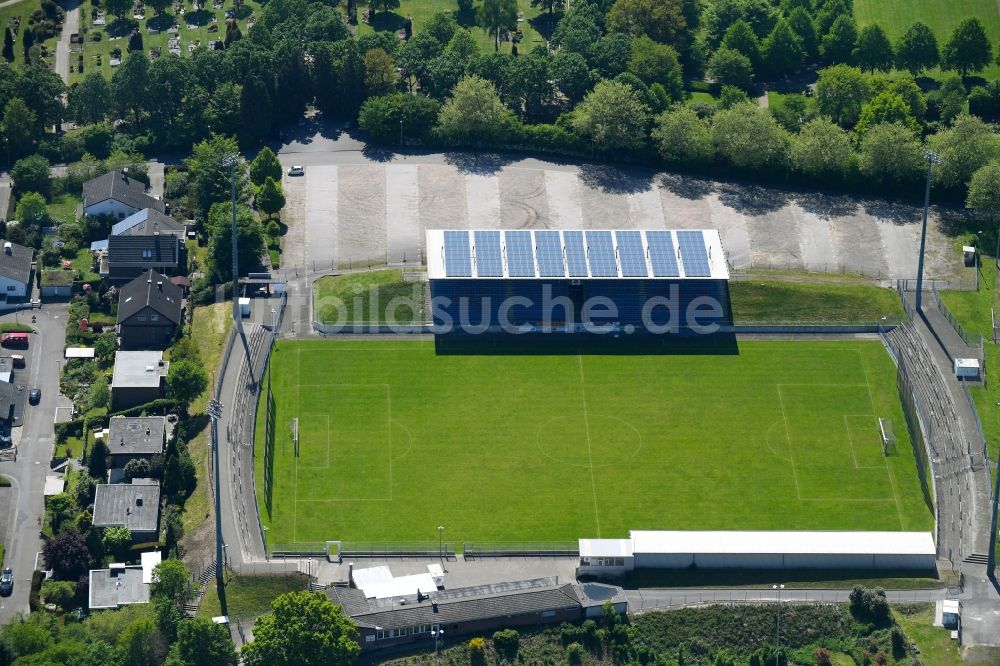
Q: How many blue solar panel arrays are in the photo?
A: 9